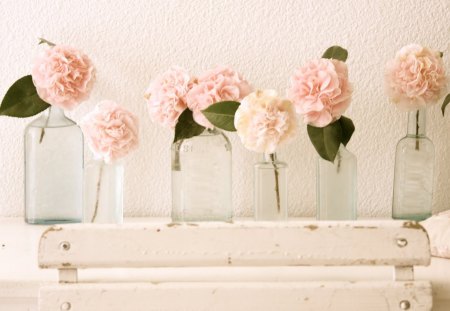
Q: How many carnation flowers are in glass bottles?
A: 7